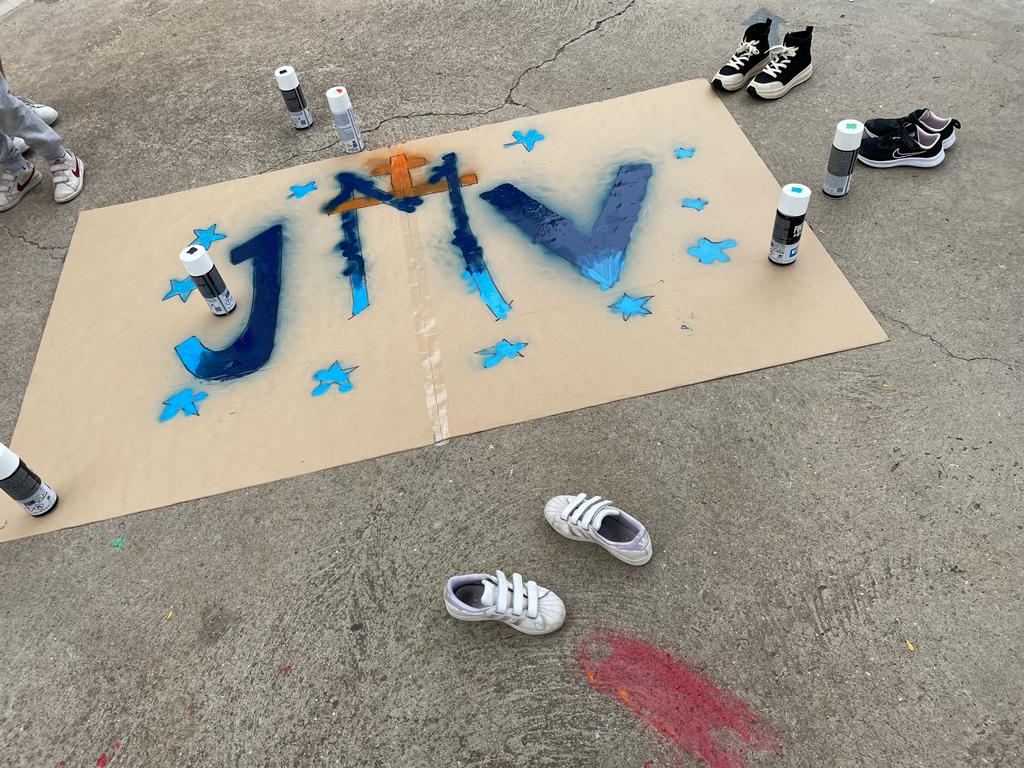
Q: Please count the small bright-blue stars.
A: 11